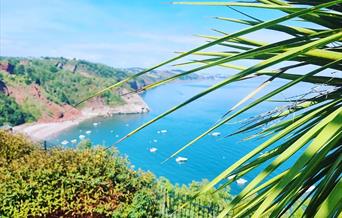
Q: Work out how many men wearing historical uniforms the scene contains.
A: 0